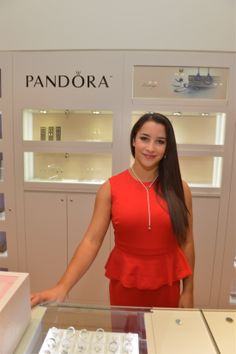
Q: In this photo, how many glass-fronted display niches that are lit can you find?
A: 4